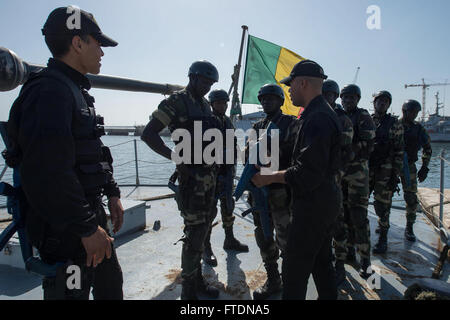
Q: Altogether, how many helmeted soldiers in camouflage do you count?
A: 7